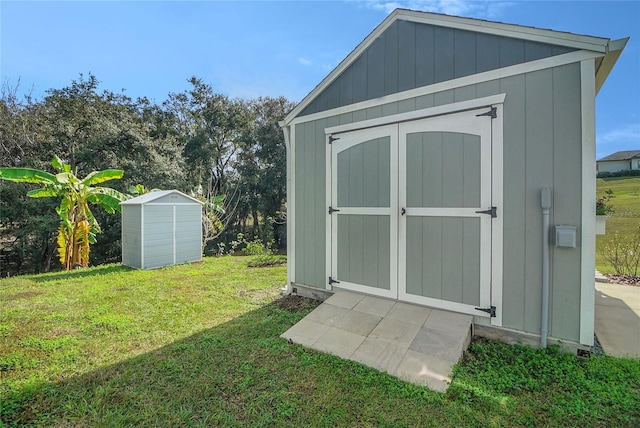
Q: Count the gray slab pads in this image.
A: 12